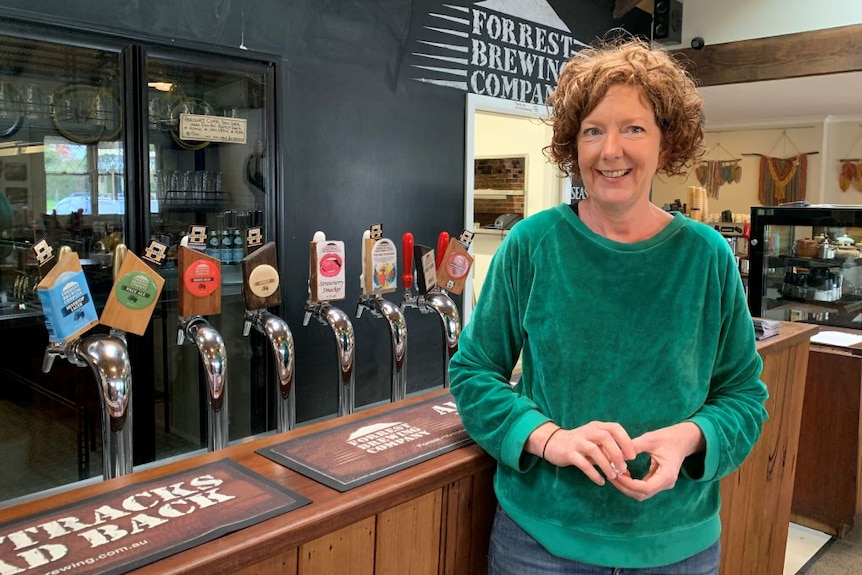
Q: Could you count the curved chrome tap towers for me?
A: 6